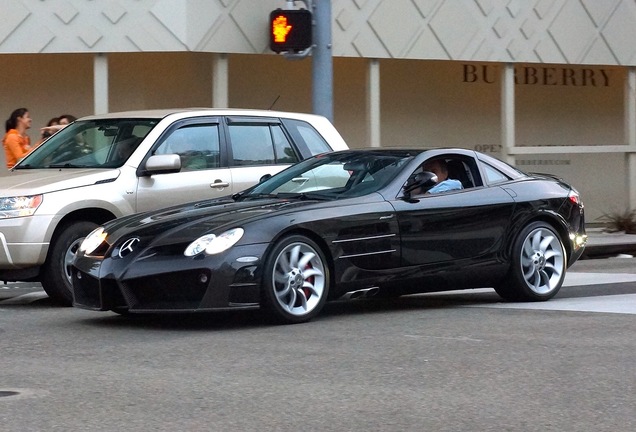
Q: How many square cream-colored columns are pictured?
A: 5